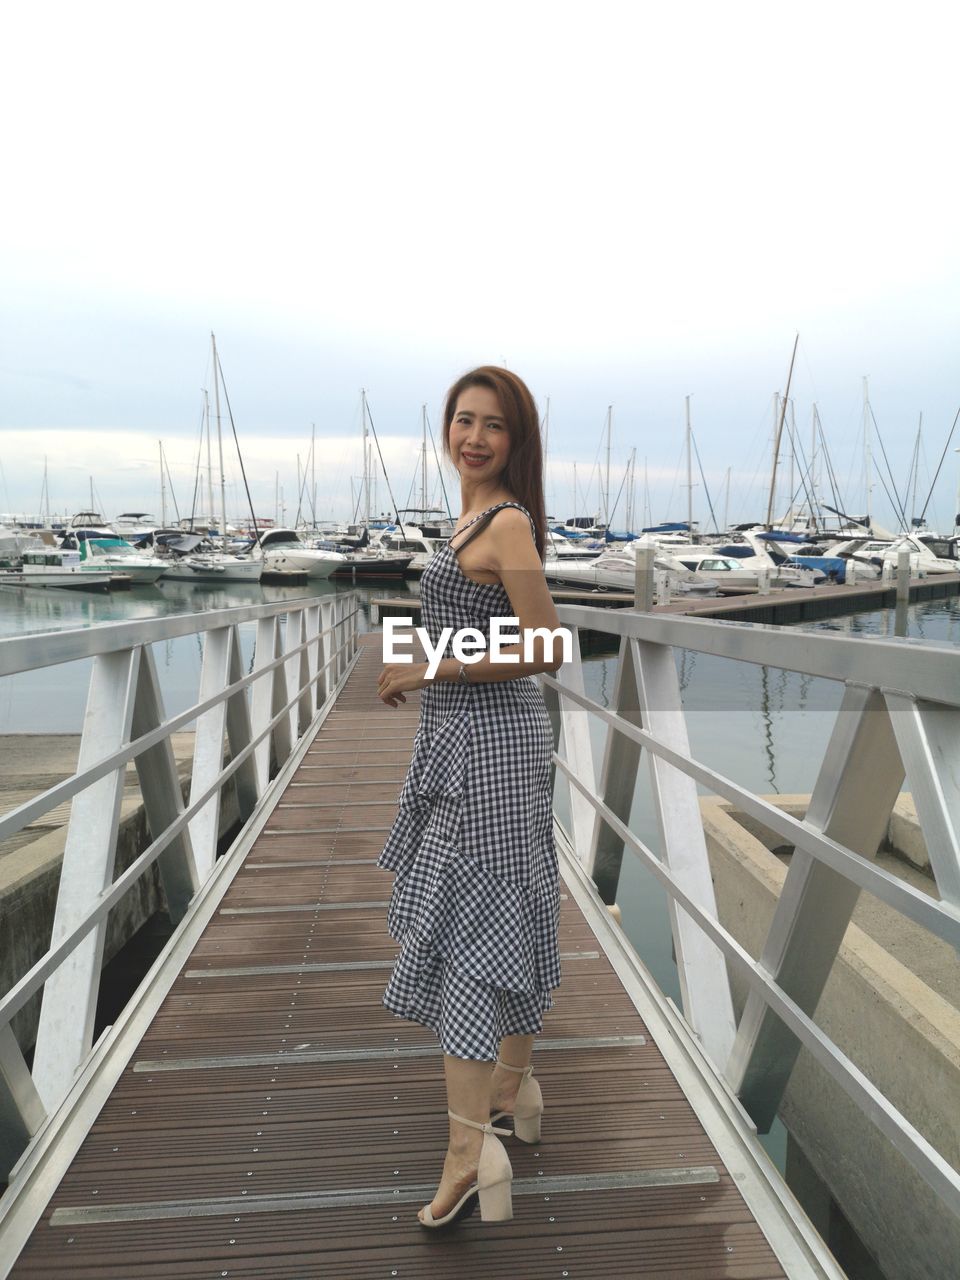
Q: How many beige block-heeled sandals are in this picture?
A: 2